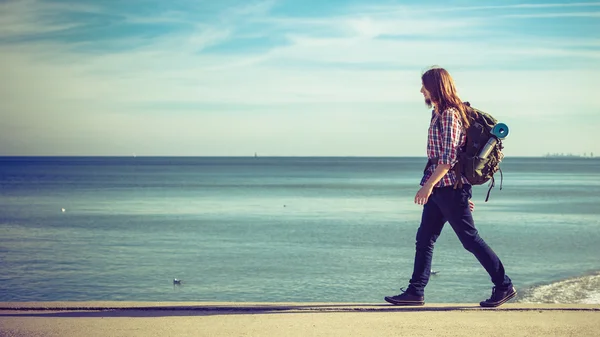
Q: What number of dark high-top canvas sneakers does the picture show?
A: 2